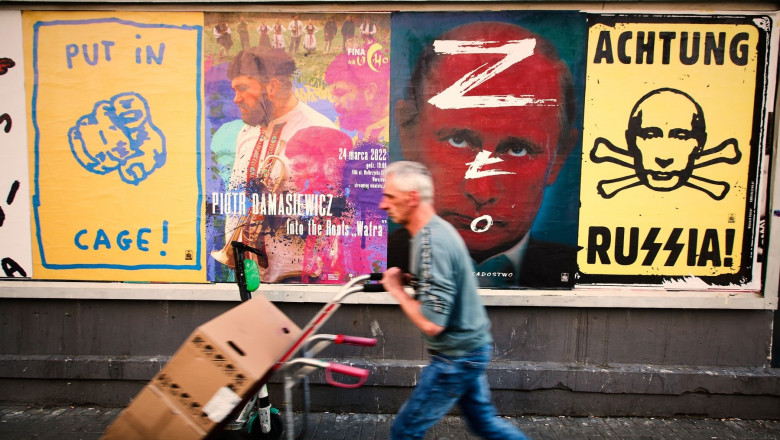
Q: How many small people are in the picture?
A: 9